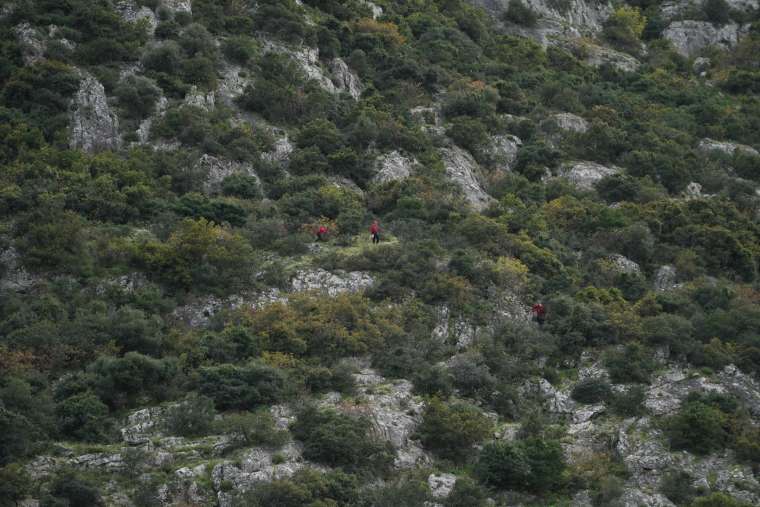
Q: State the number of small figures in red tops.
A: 3